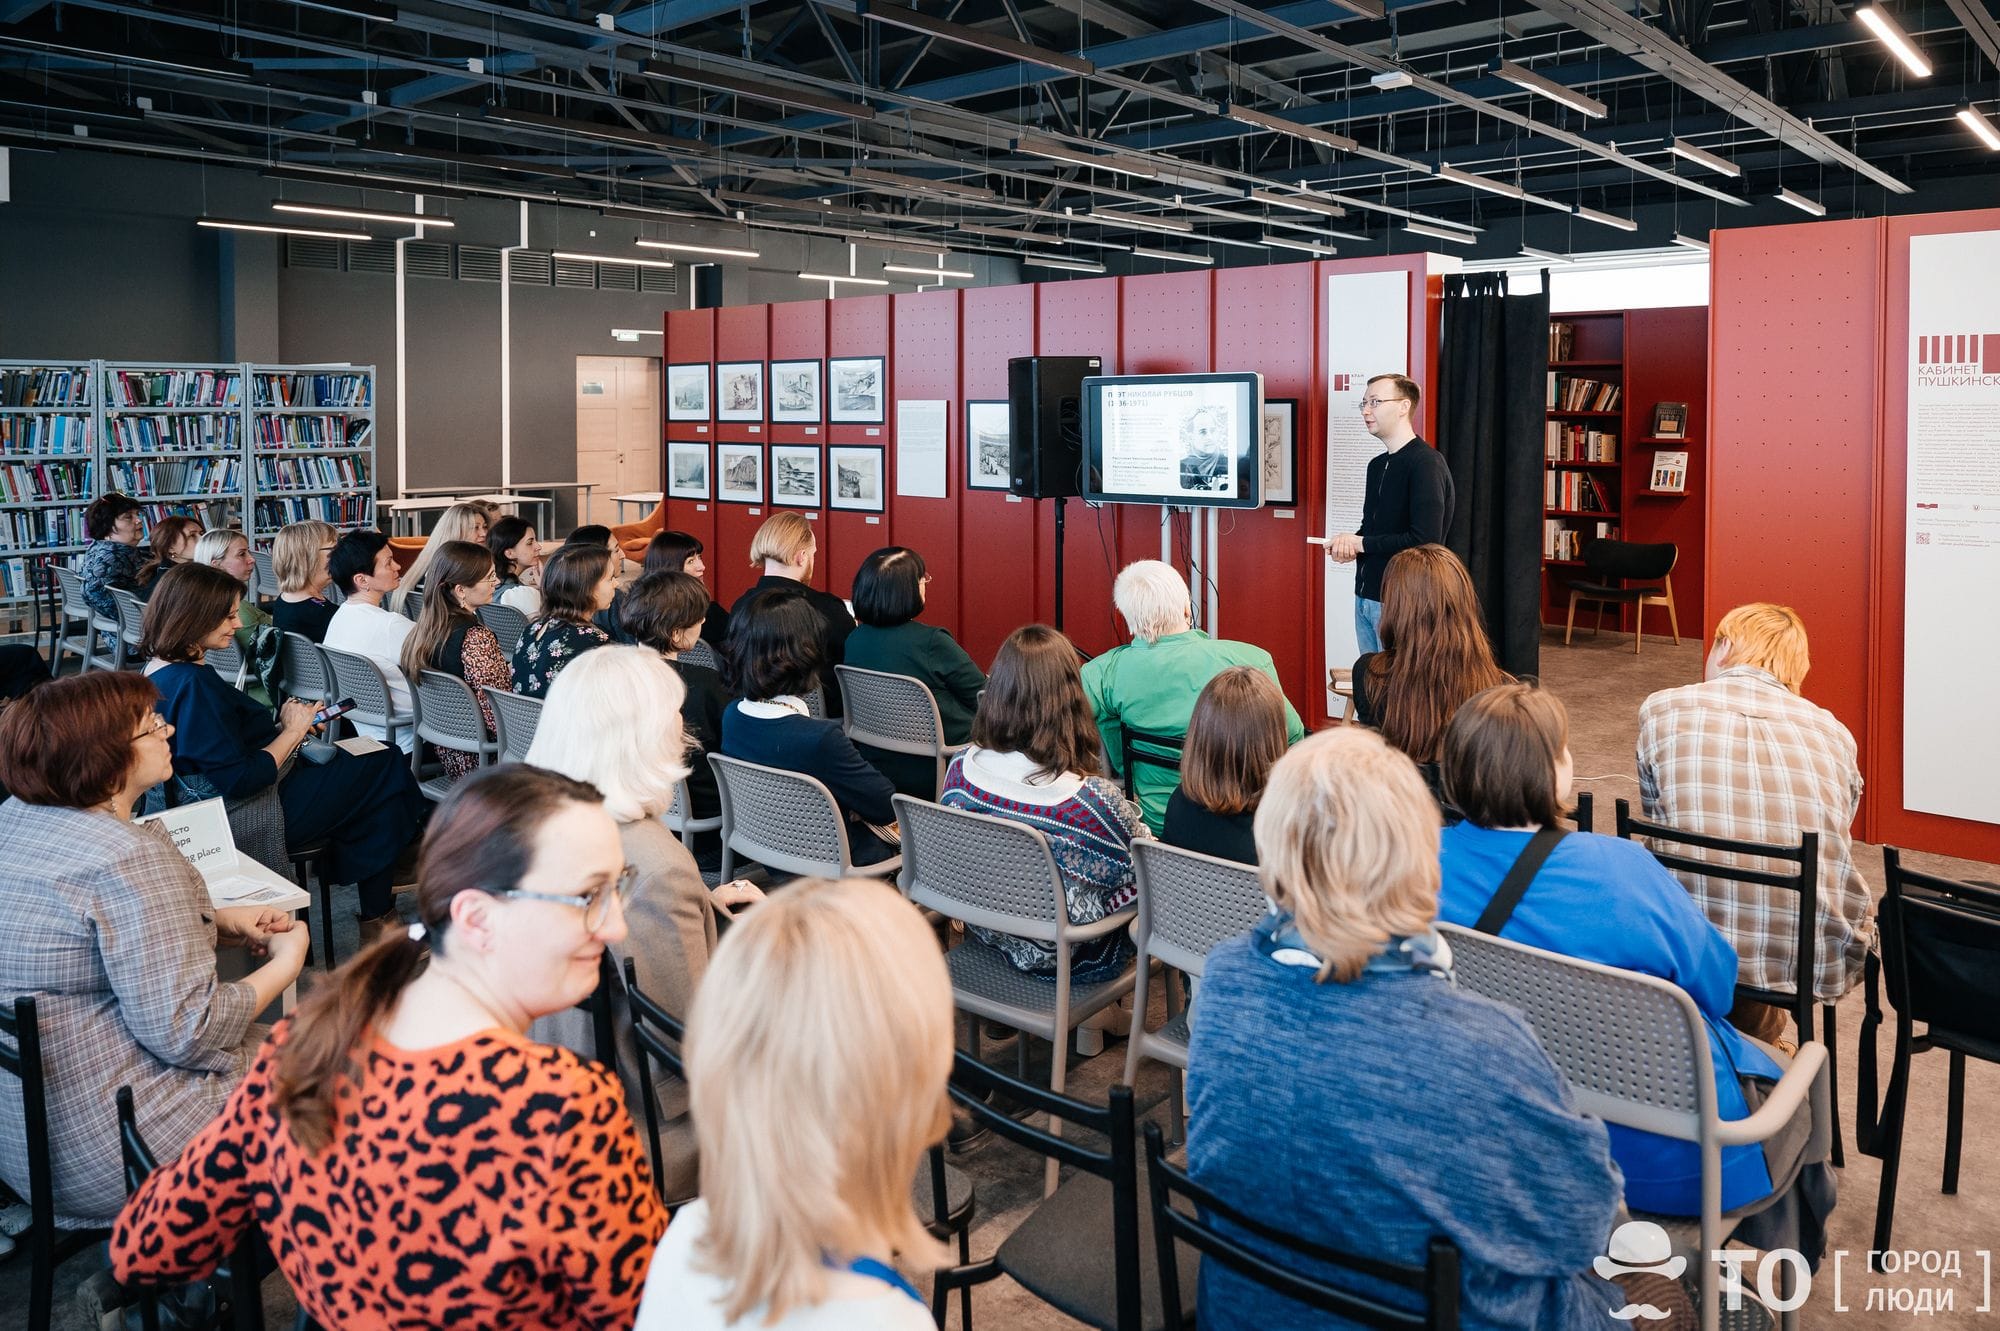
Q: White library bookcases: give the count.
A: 3